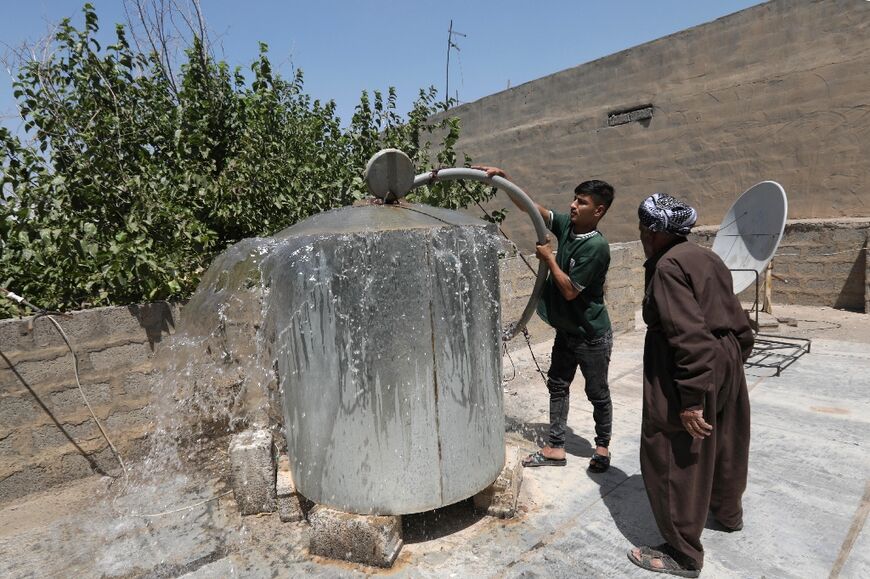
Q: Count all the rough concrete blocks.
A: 4